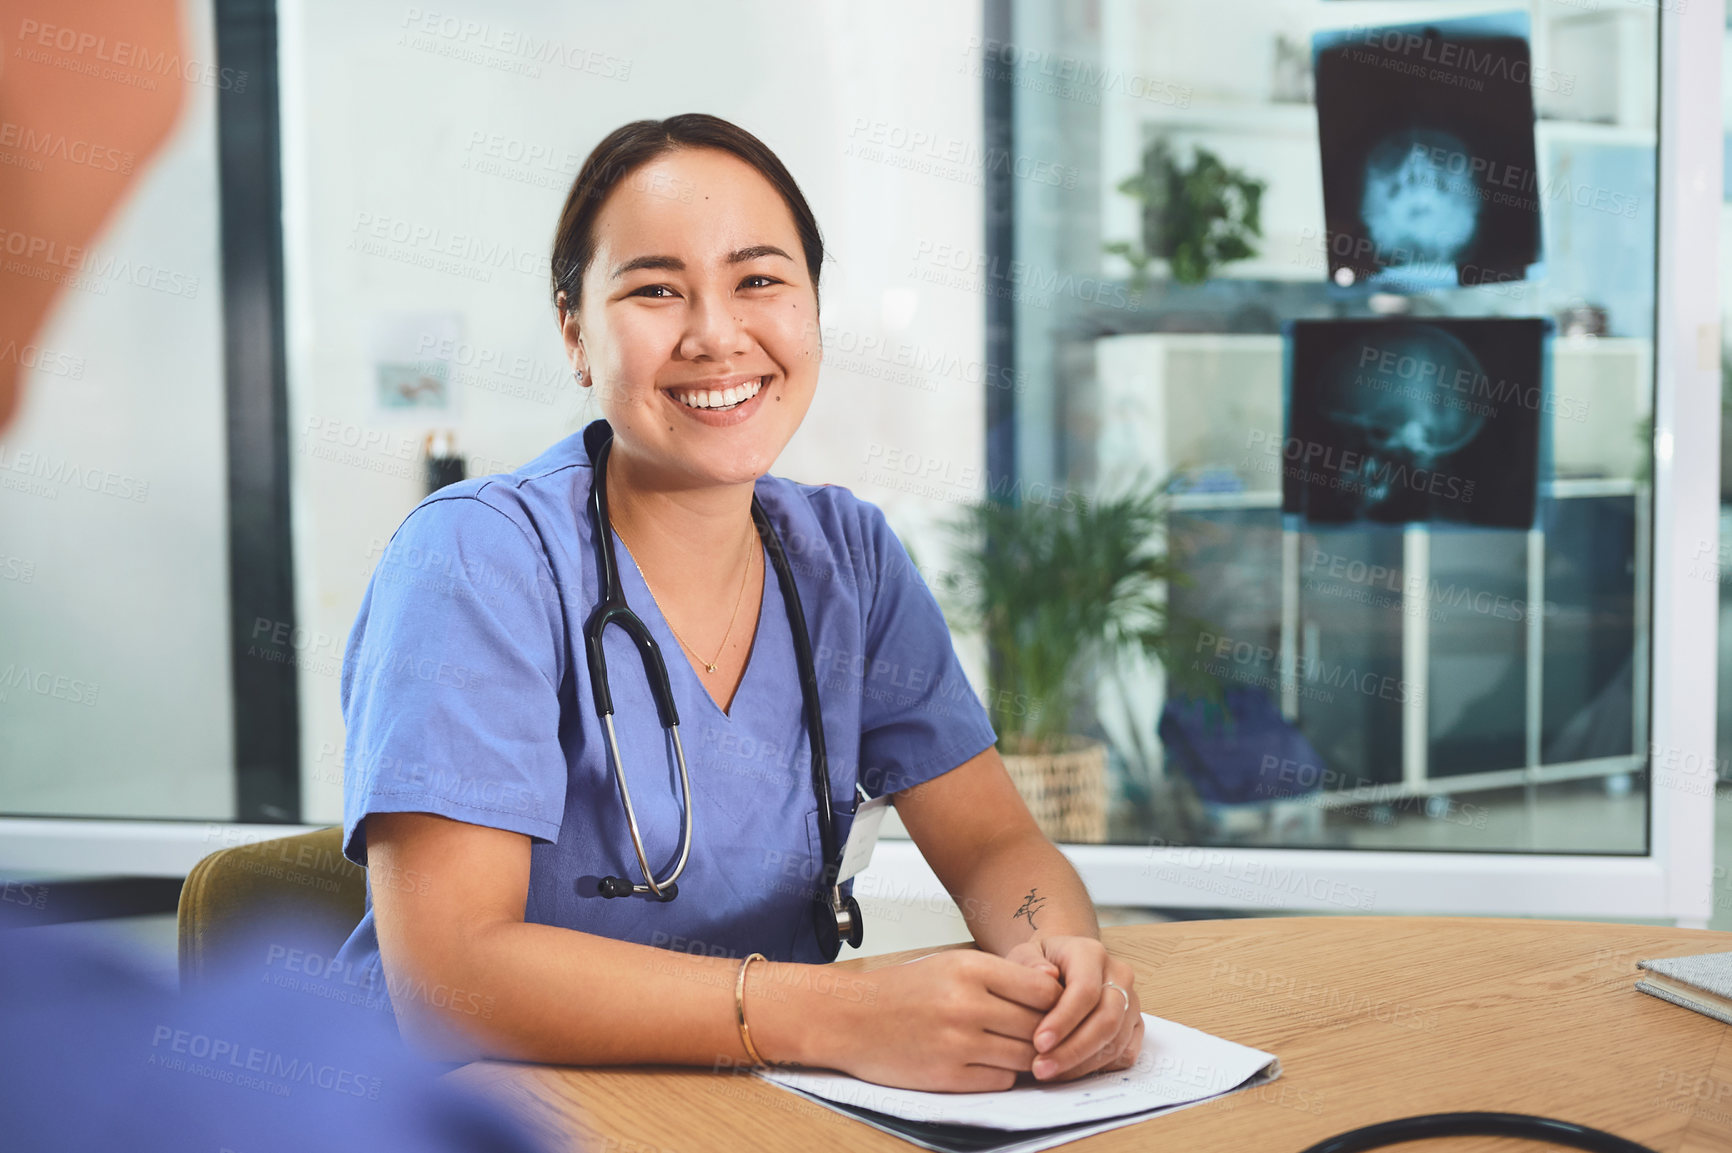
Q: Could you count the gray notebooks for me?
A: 1